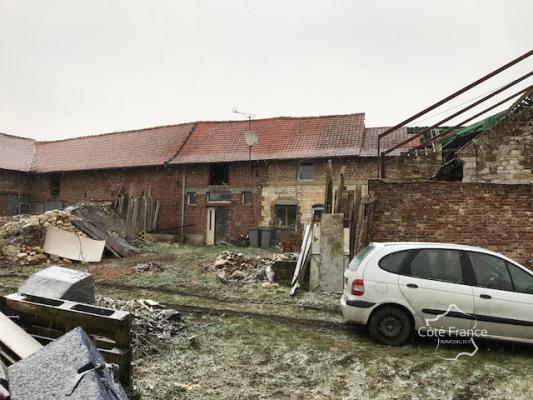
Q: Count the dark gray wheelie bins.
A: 2